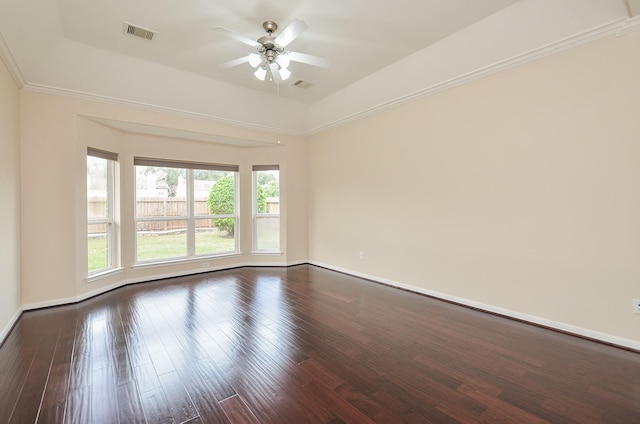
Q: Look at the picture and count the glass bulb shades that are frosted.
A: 4